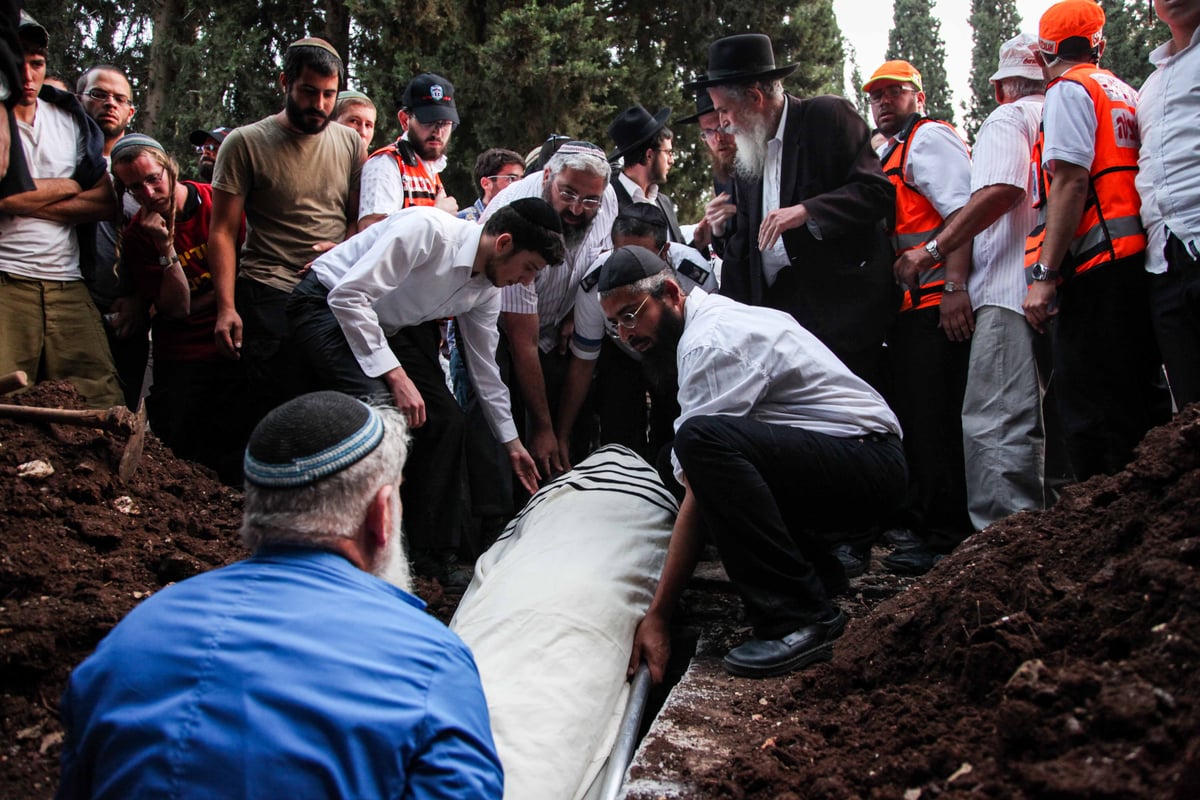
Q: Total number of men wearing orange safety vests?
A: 3